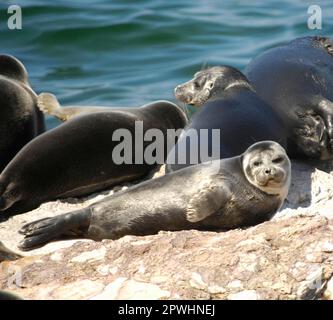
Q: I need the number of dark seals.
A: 4